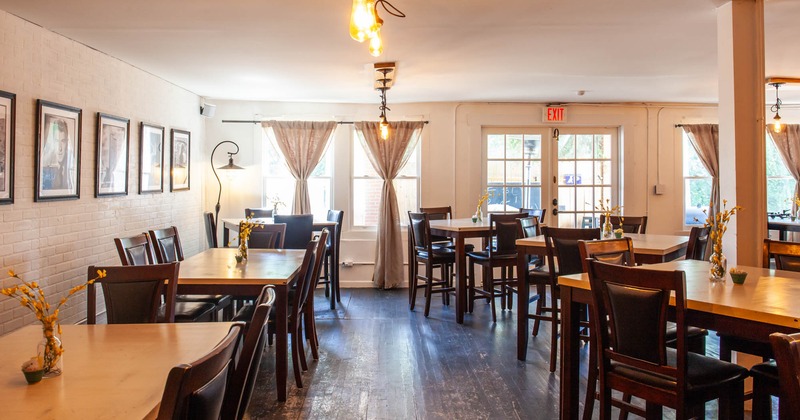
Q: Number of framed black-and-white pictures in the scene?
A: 5